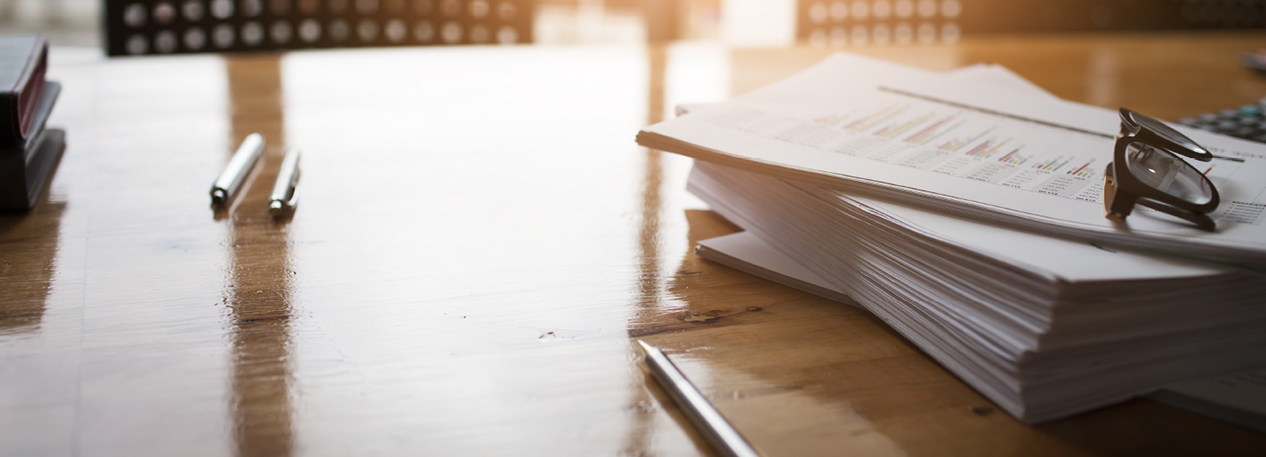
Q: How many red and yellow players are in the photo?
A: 0